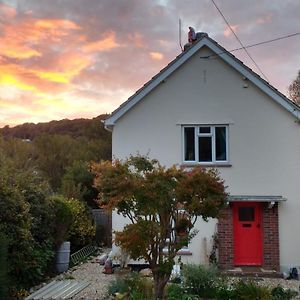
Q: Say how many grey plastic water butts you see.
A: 1